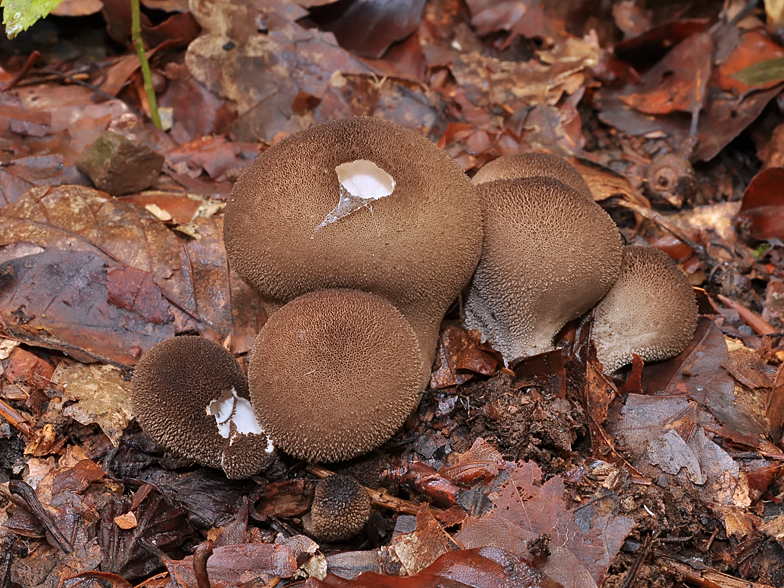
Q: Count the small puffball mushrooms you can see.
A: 7